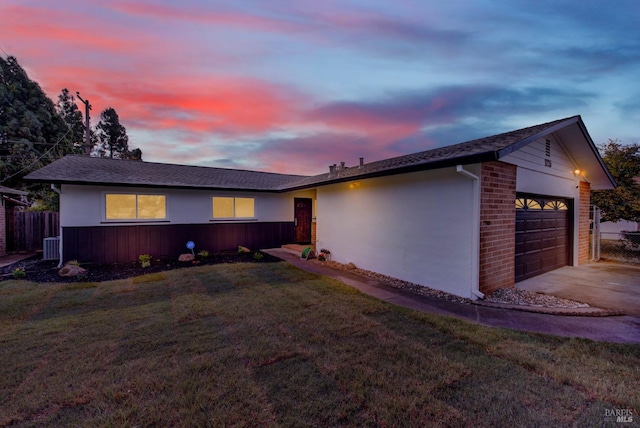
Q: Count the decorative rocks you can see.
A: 3